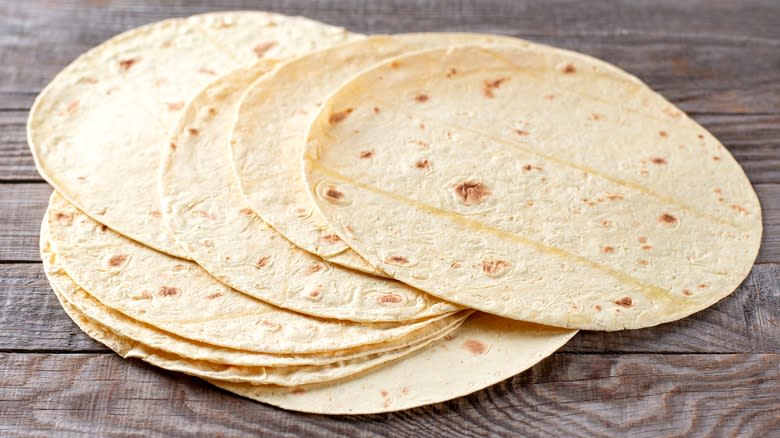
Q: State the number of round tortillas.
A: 8